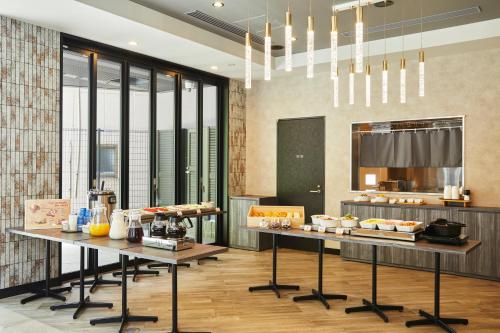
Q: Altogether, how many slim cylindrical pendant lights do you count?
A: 12